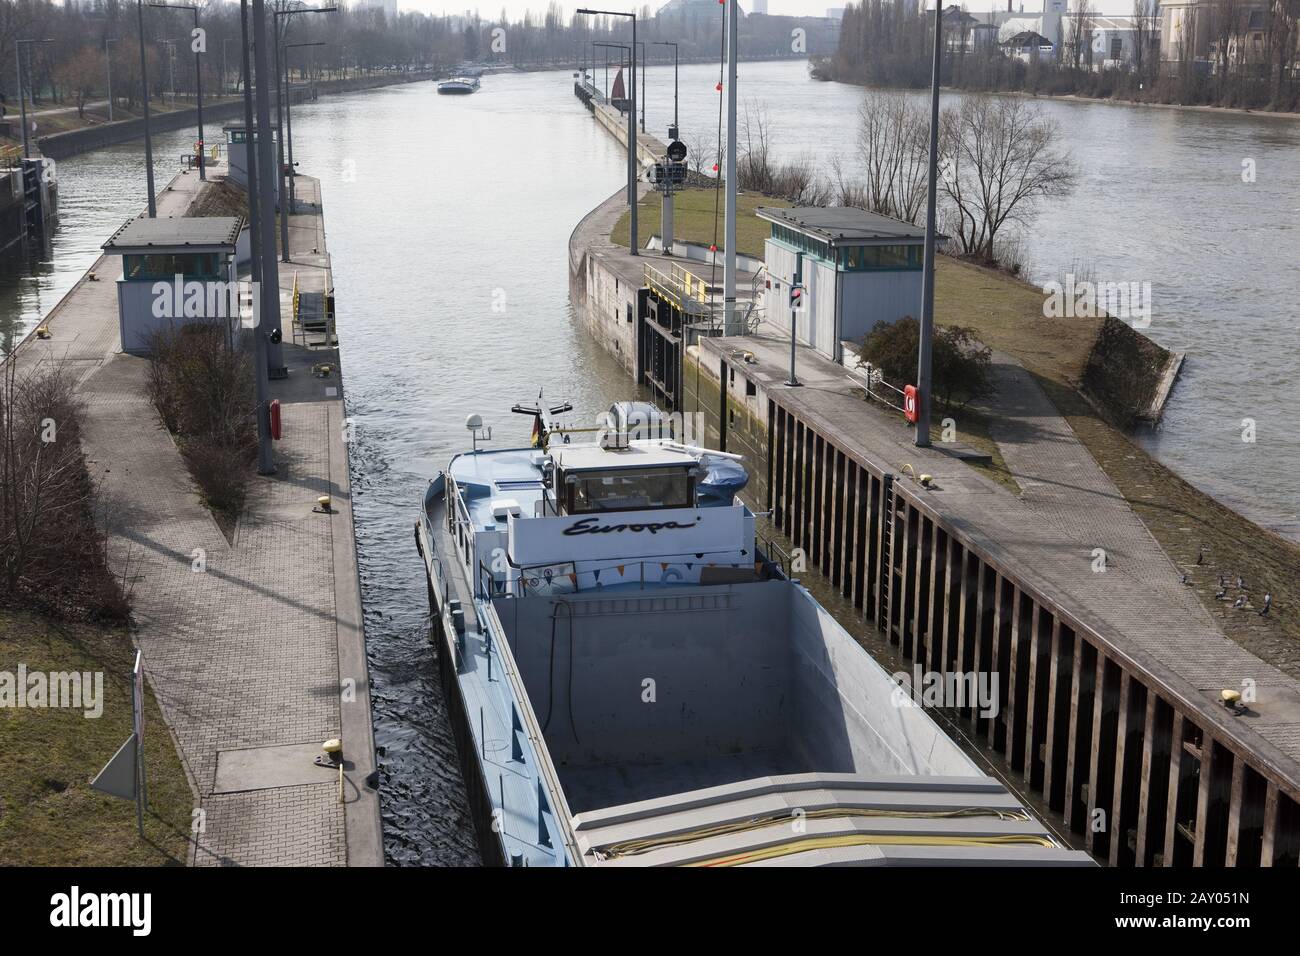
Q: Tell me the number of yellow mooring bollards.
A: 8